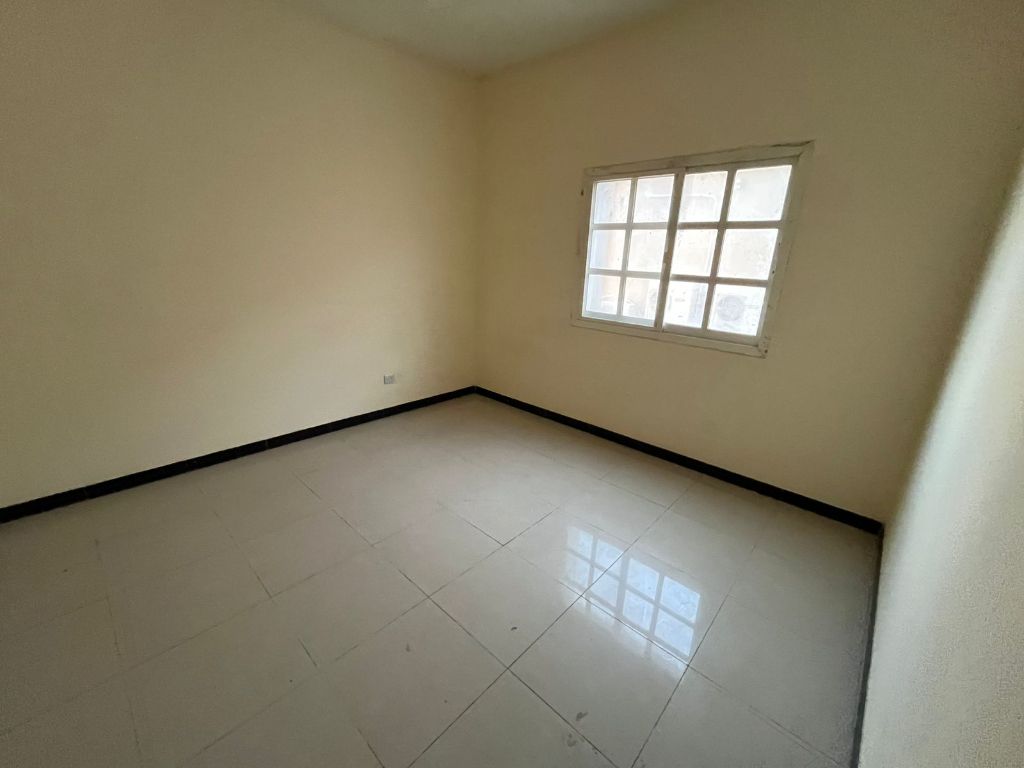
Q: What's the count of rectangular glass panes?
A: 12